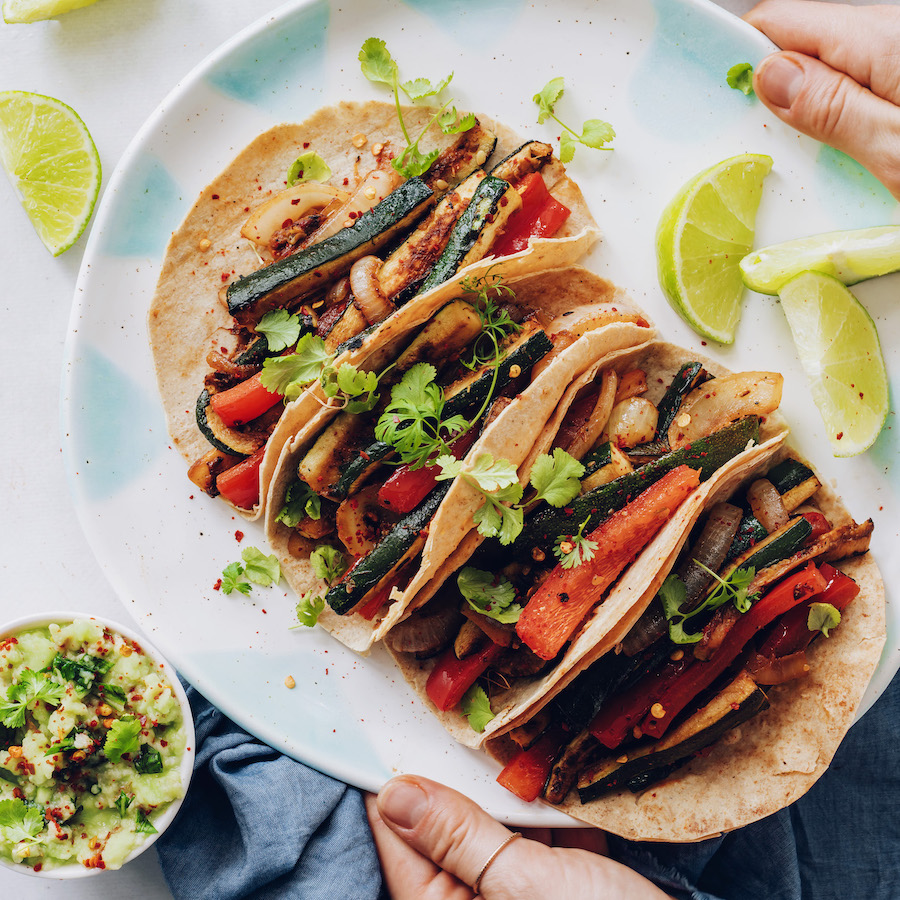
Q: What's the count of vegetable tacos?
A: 4